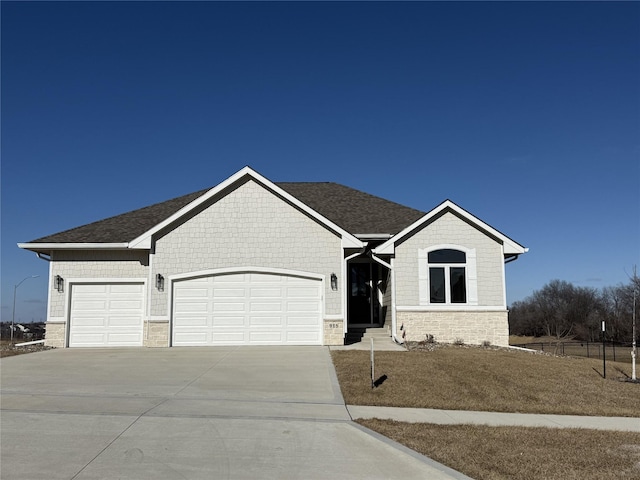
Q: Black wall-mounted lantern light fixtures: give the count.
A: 3